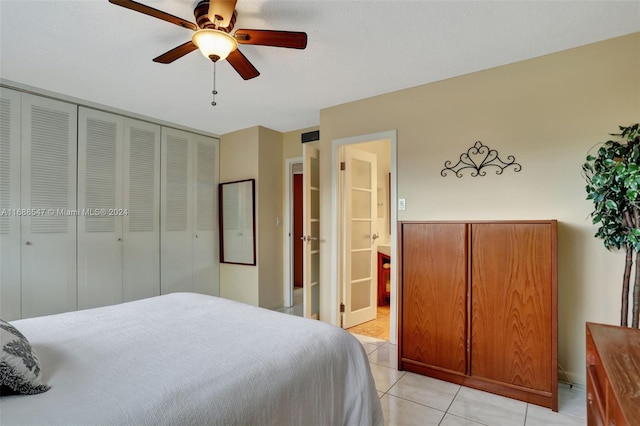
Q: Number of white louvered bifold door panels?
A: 6